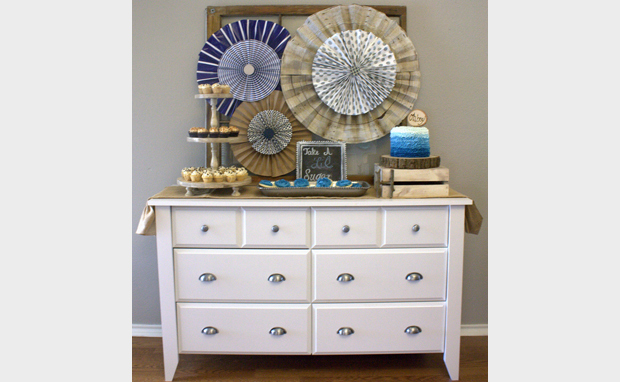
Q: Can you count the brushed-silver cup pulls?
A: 8